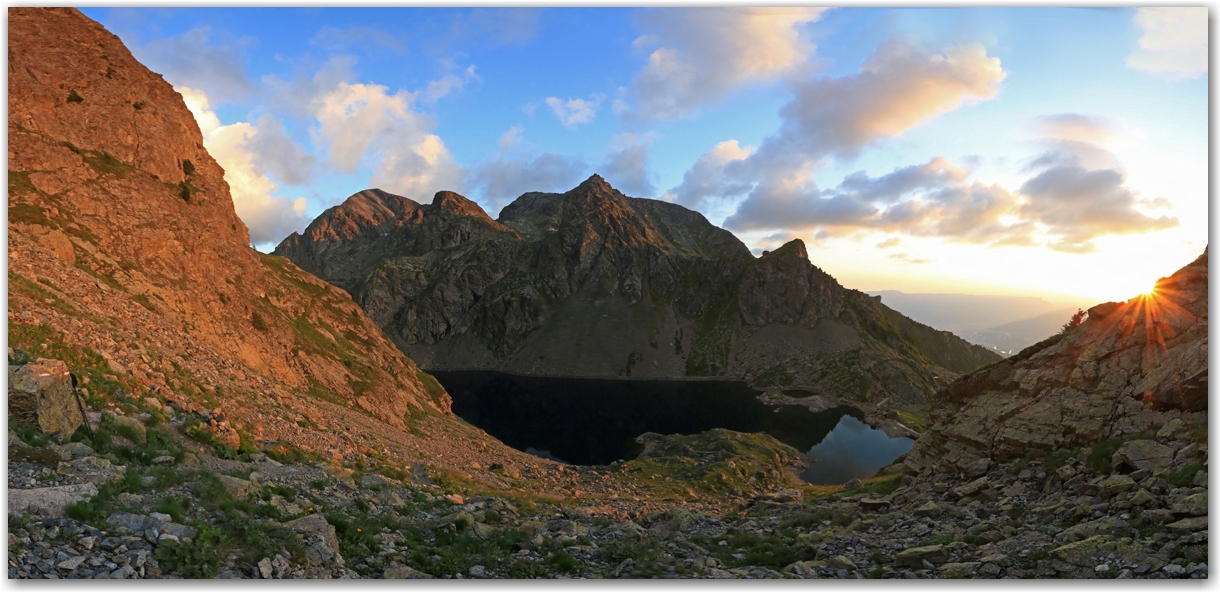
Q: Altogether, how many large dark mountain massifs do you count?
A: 1